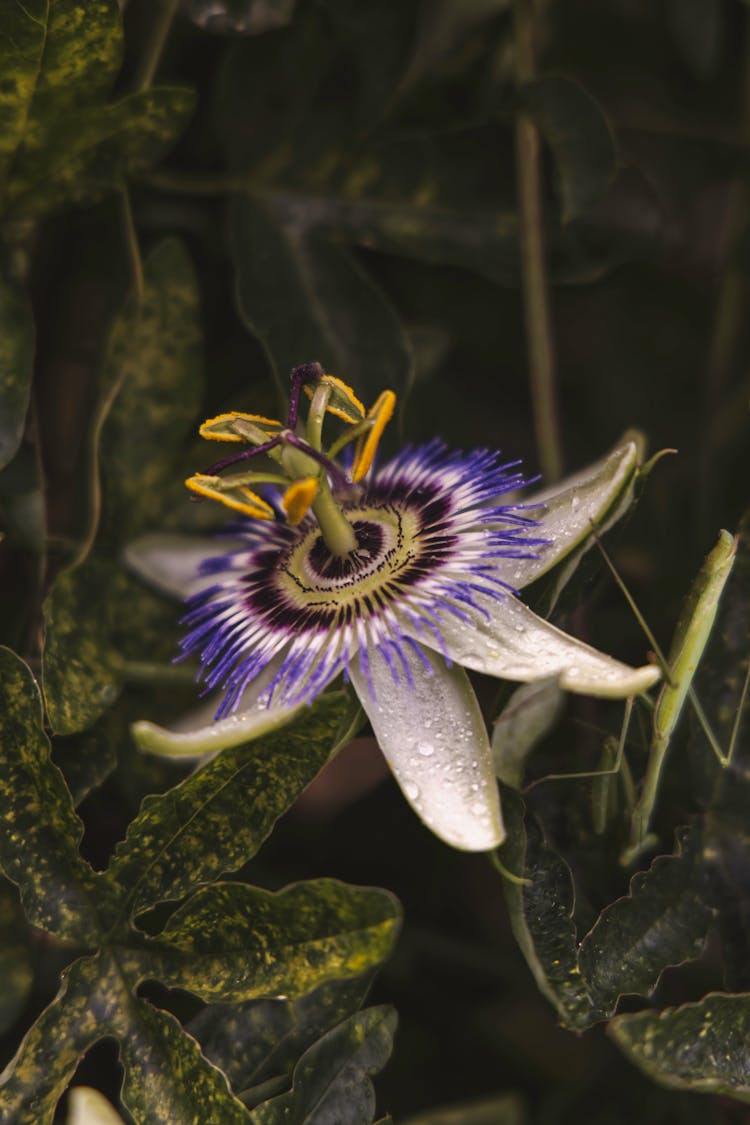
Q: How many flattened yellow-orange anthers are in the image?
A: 5